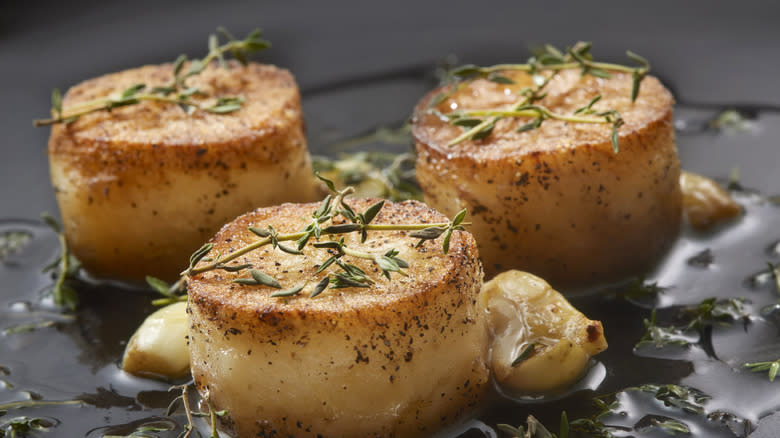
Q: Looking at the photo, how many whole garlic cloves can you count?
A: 3